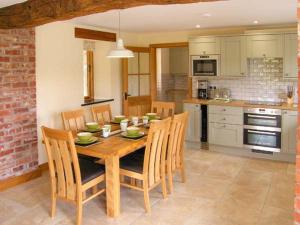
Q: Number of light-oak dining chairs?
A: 6